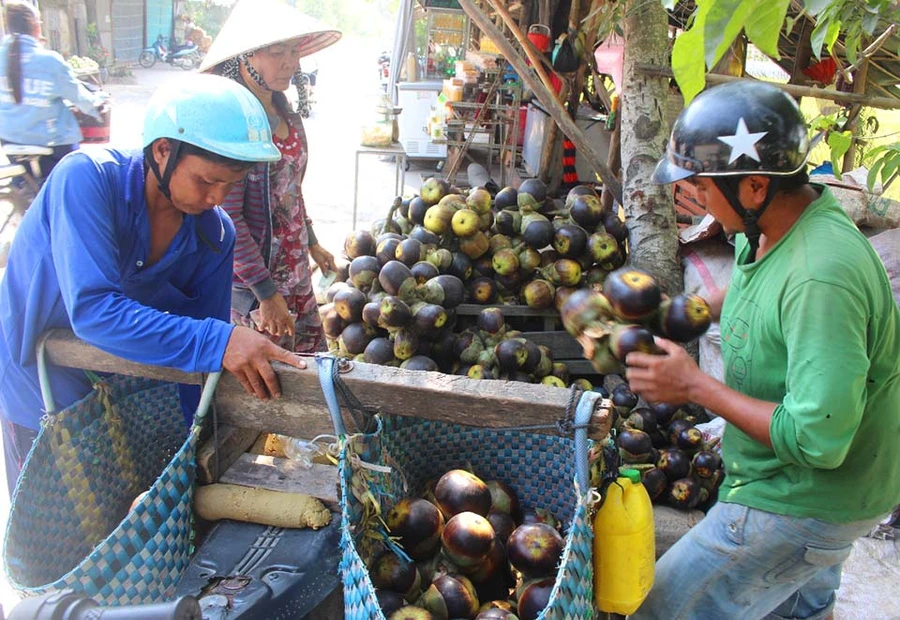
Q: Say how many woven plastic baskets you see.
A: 2